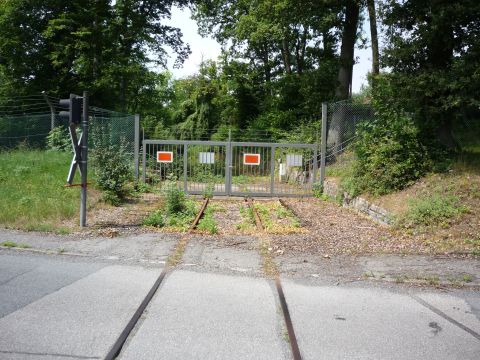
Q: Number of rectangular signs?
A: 4